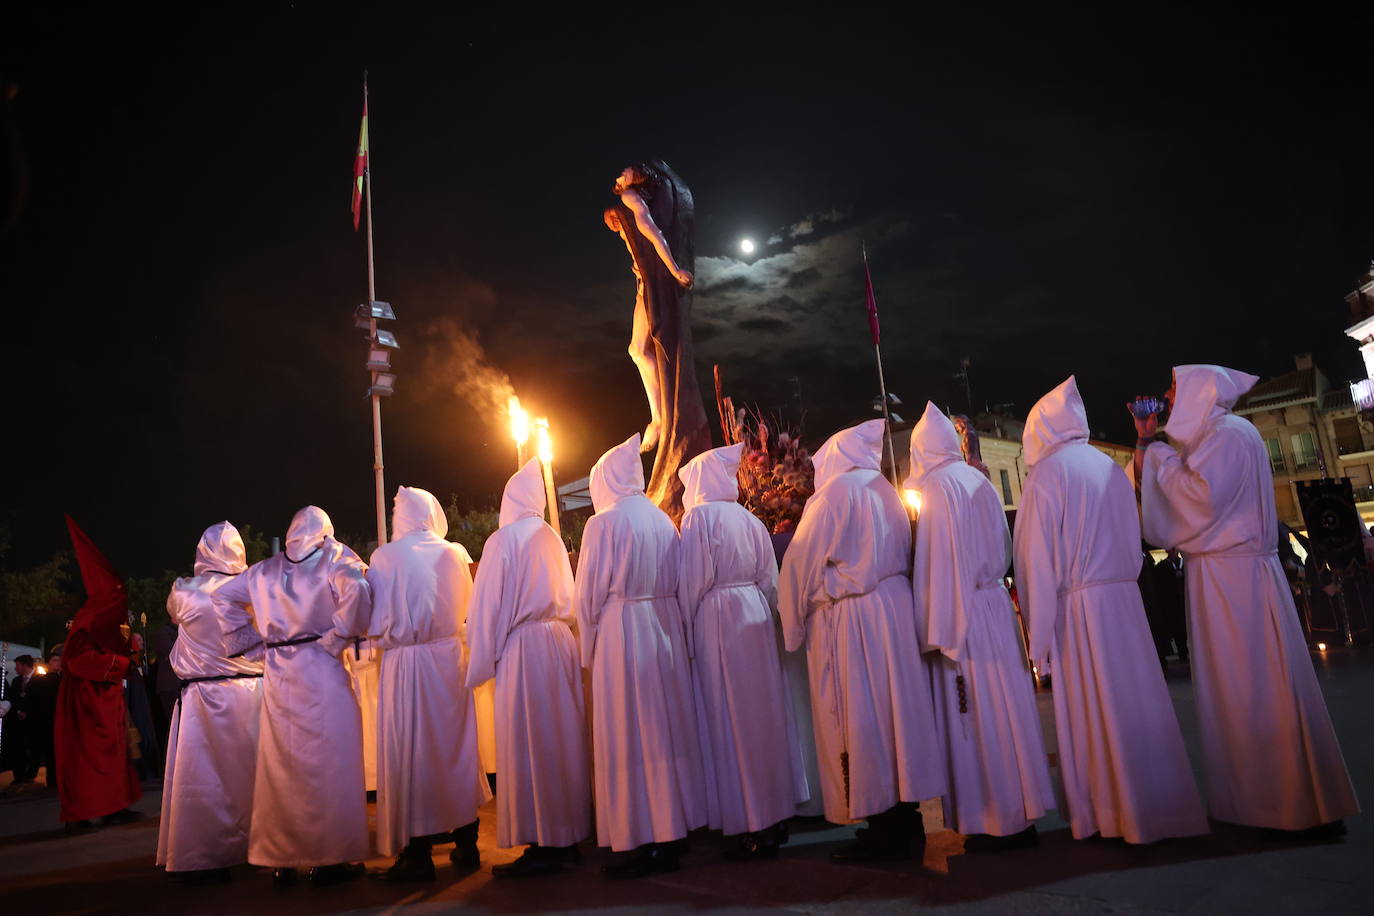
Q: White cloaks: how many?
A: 10